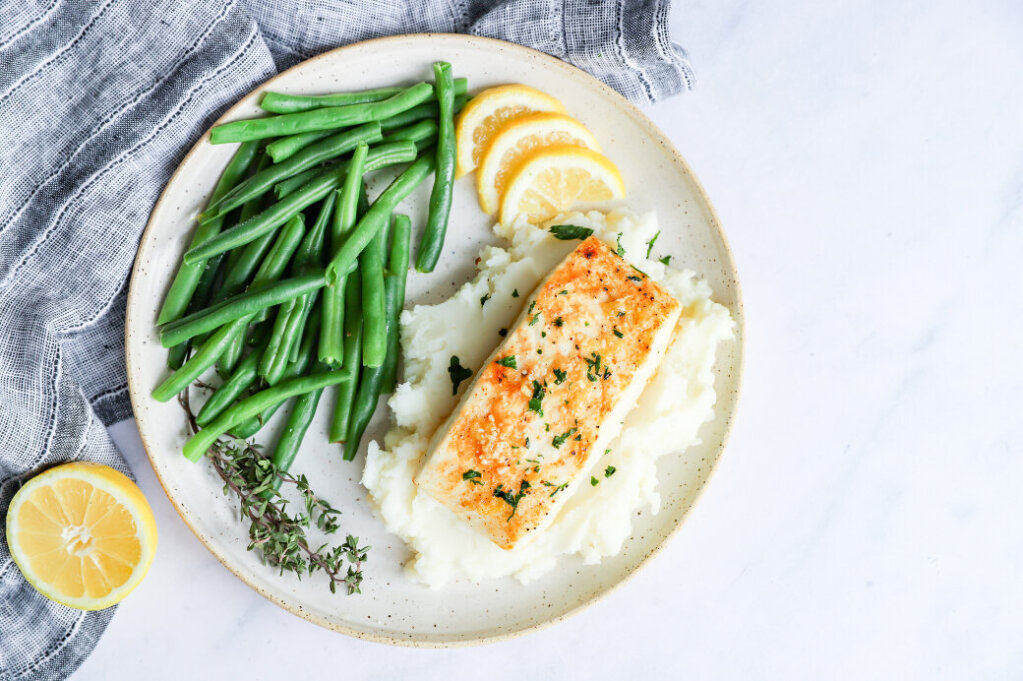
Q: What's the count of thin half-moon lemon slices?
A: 3